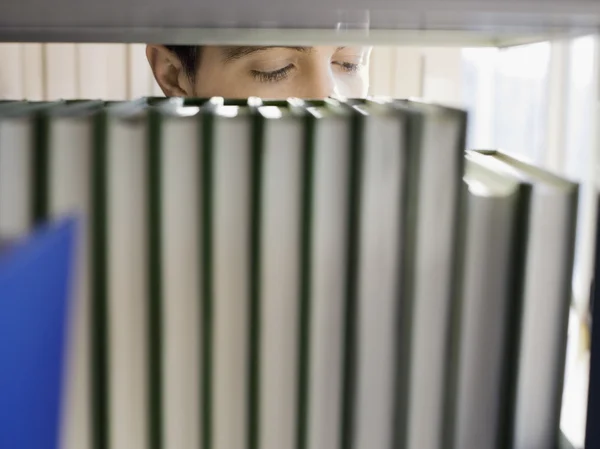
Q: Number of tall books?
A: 9